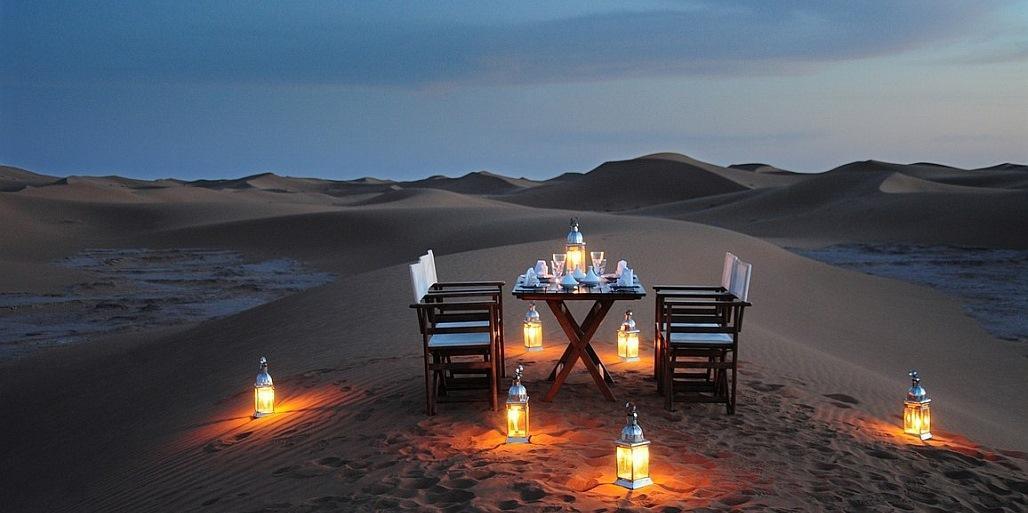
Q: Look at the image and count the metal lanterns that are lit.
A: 7